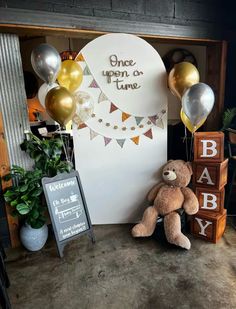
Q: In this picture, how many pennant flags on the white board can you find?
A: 15